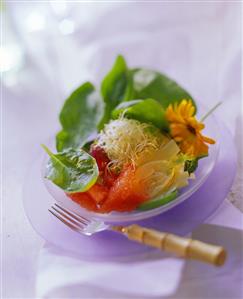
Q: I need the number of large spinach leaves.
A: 5